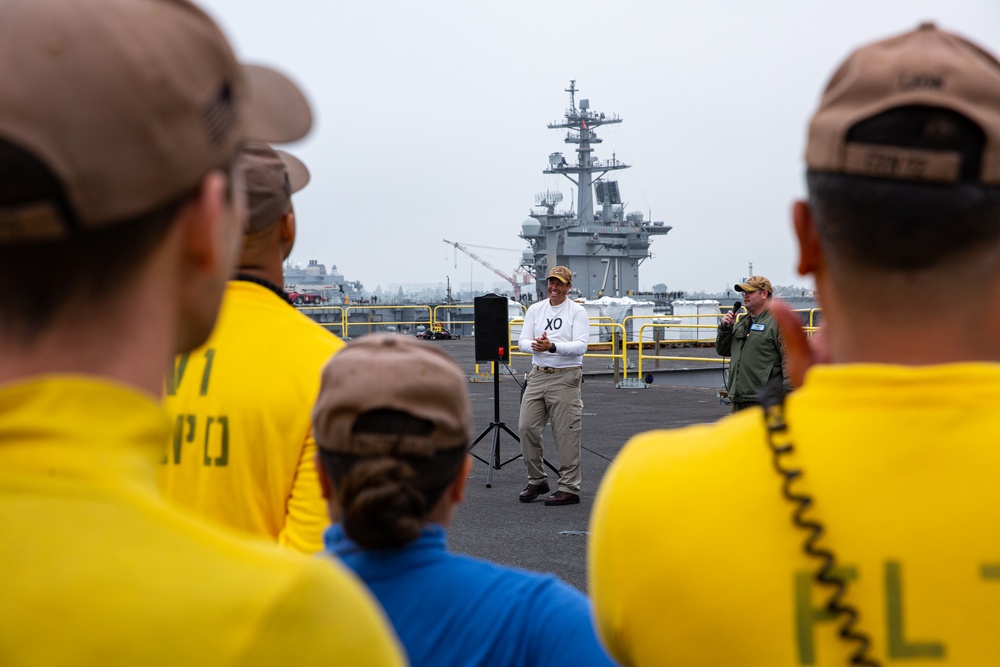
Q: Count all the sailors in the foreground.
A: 4